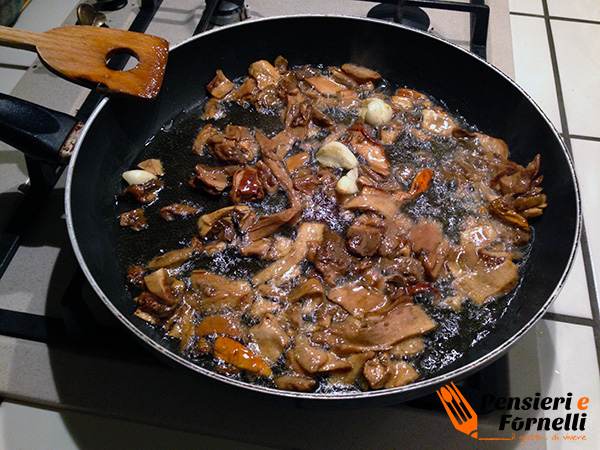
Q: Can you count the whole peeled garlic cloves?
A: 4